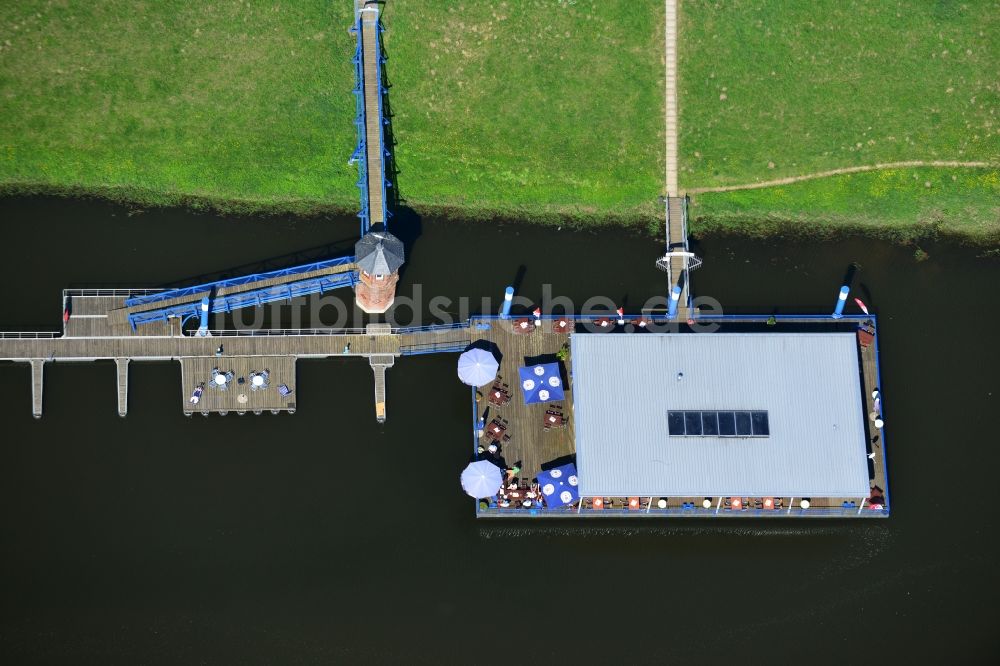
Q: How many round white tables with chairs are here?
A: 2